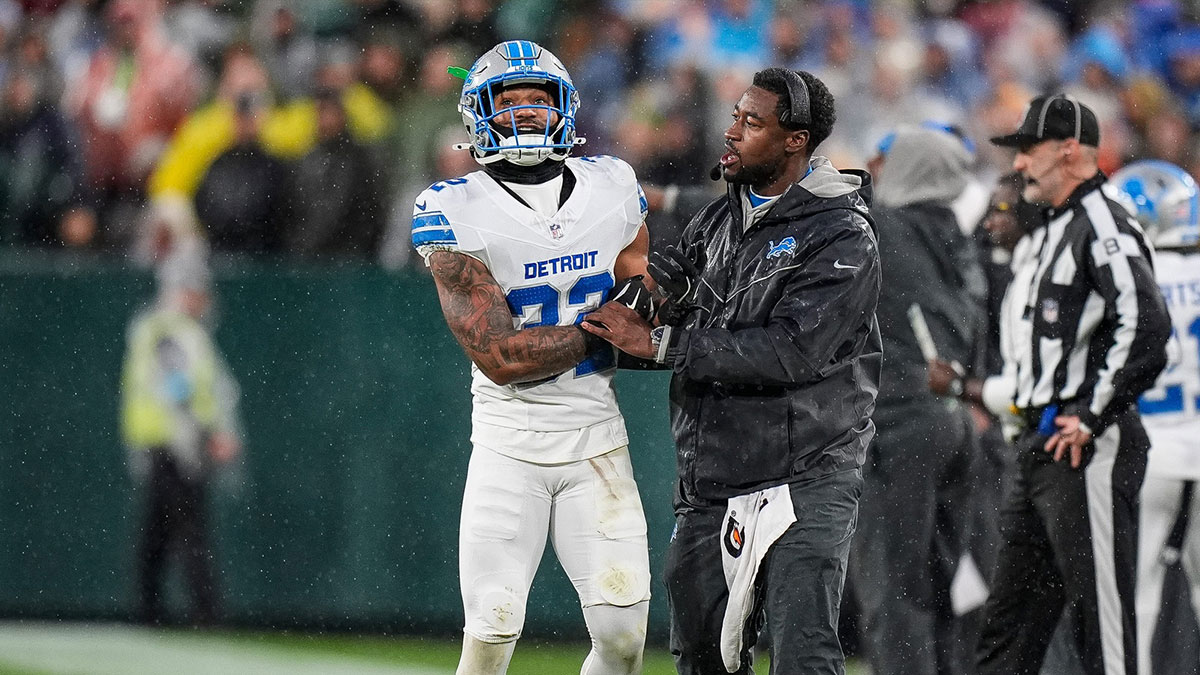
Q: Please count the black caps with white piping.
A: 1